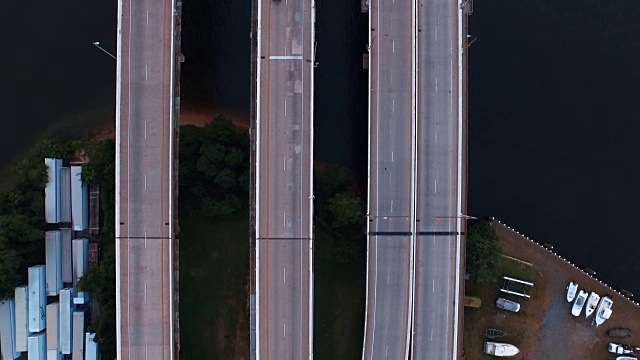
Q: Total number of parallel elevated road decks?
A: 4